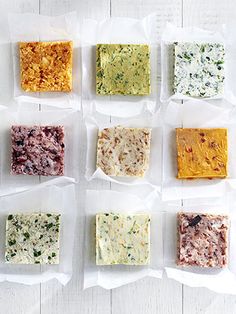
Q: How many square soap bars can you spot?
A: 9